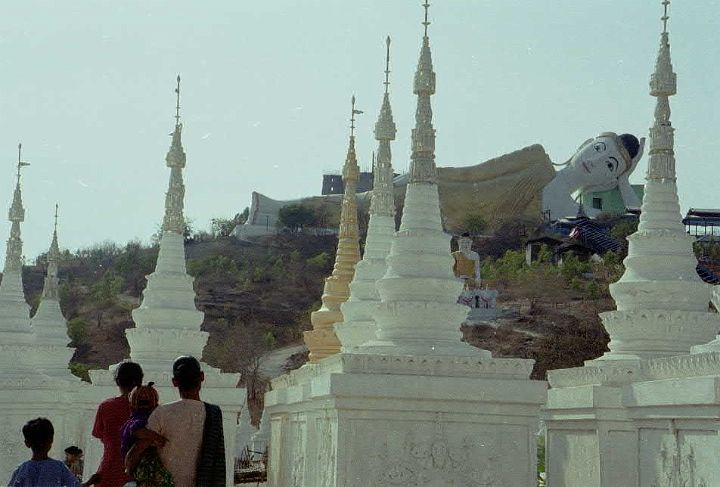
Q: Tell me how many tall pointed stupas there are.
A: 7